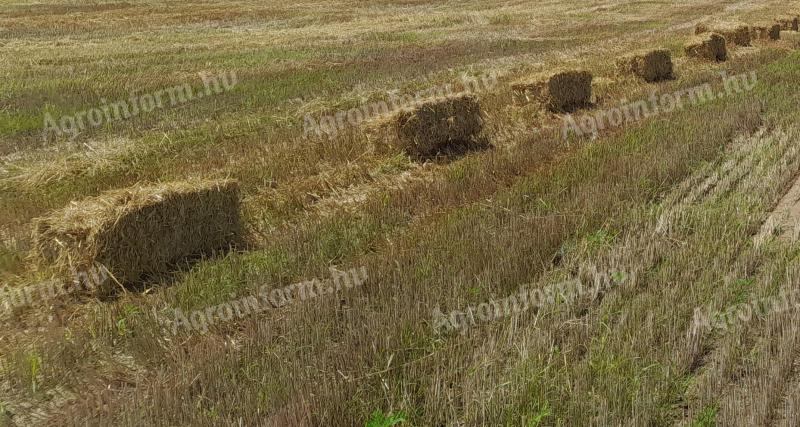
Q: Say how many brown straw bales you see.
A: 8